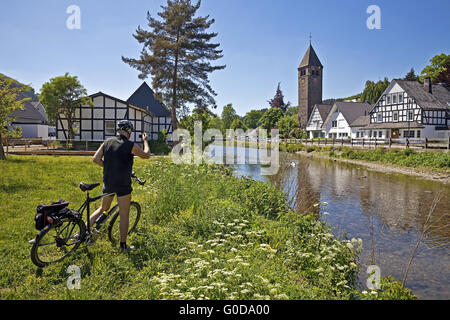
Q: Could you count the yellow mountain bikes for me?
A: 0